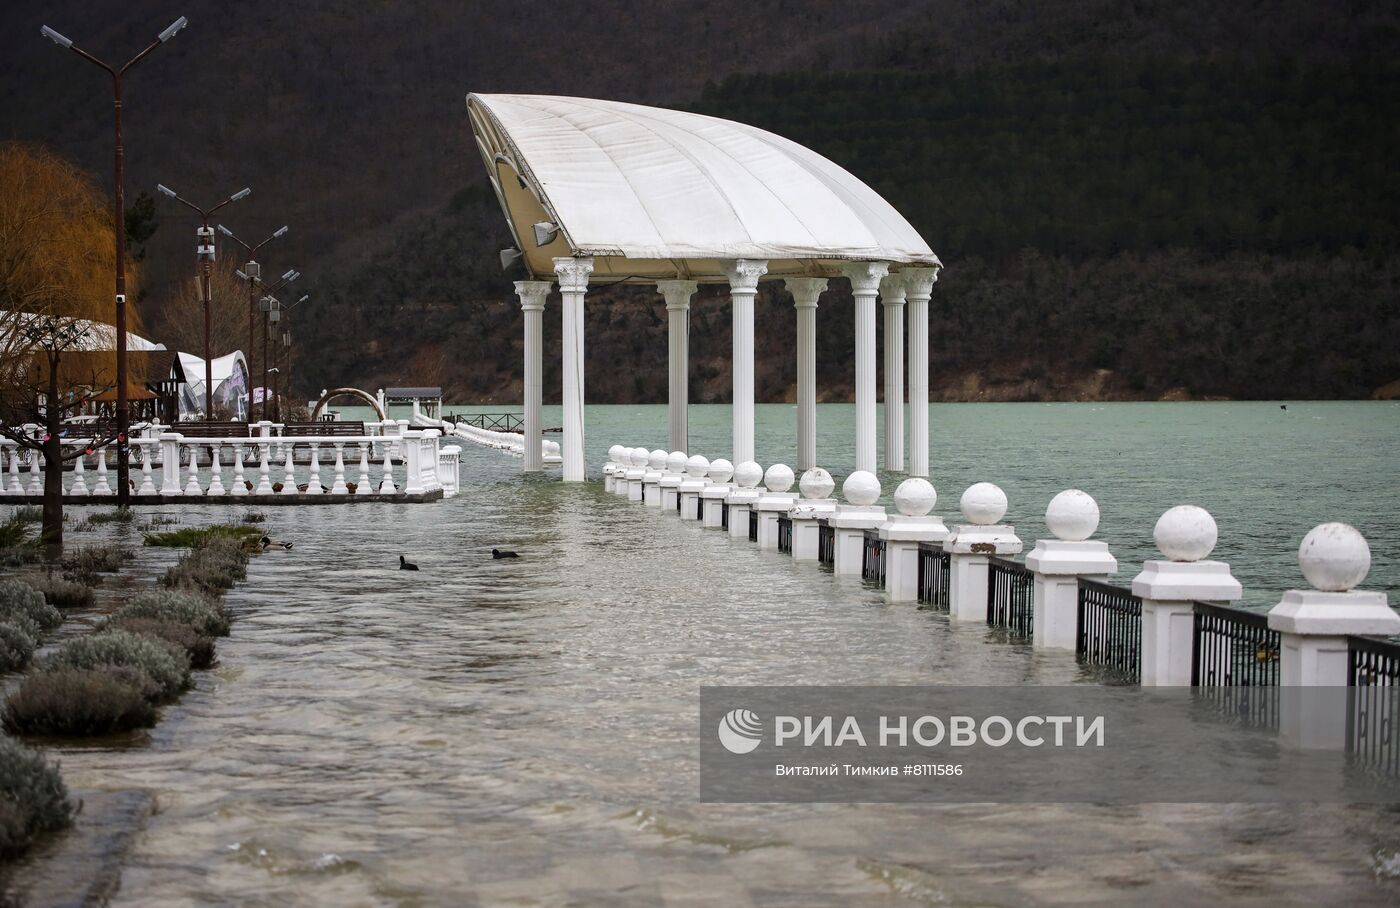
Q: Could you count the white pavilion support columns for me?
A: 8